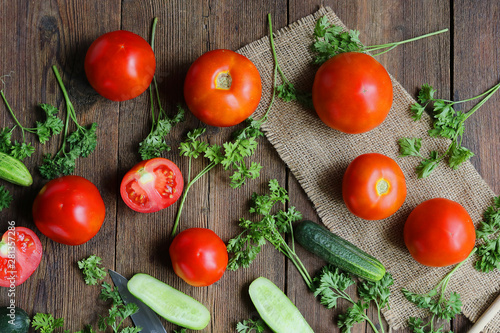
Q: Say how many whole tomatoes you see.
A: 7